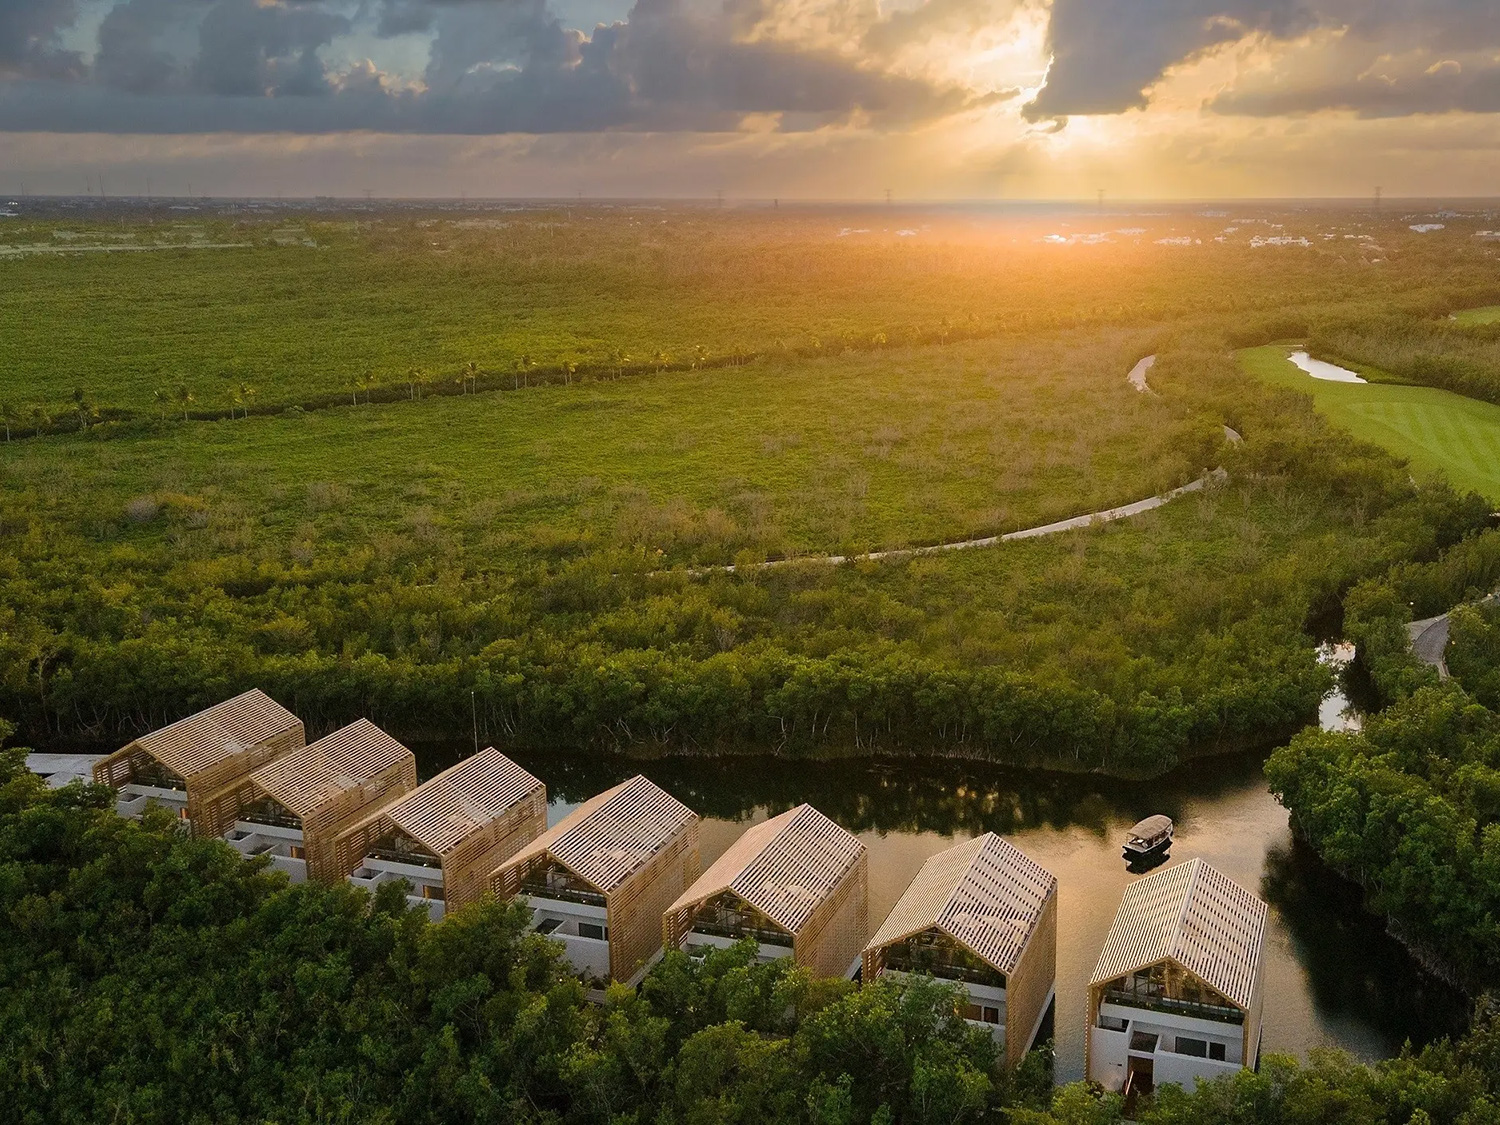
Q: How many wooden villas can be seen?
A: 7